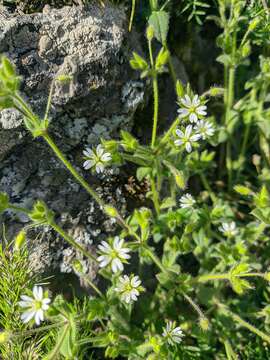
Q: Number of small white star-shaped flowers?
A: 10